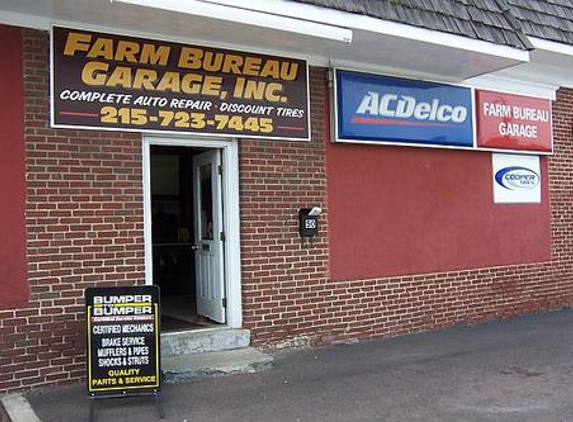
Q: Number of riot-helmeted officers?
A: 0